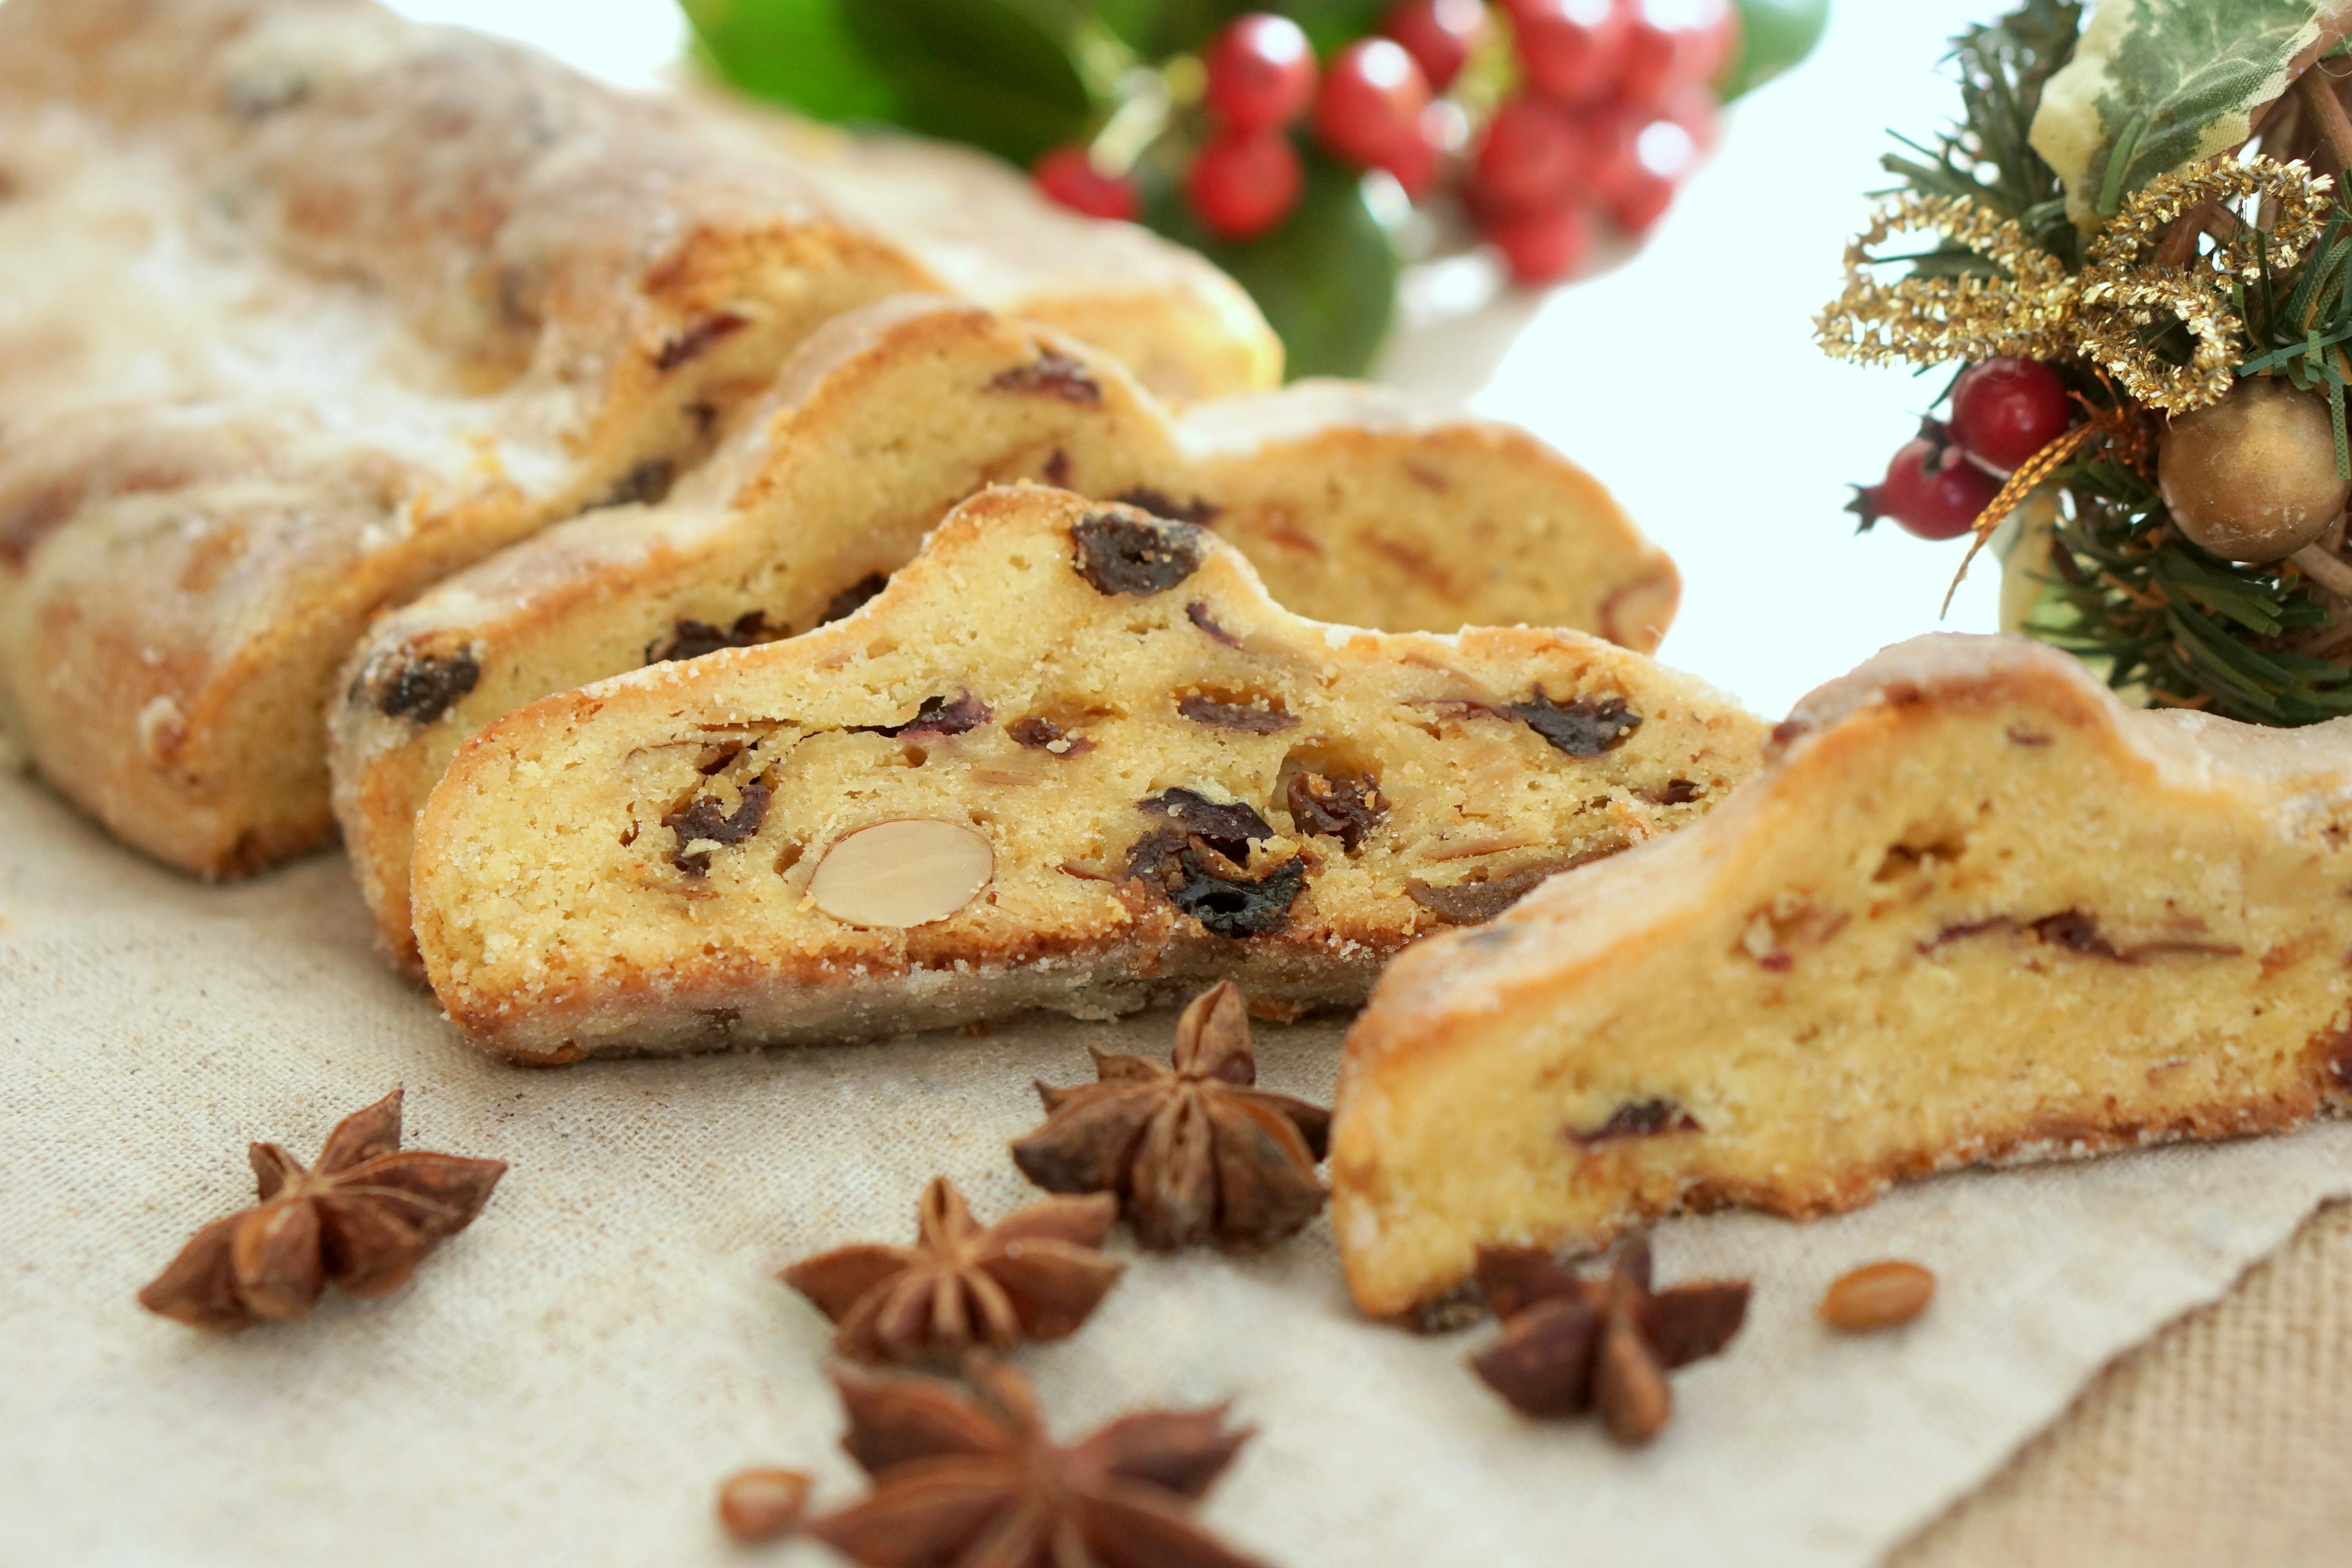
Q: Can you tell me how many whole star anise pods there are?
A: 5